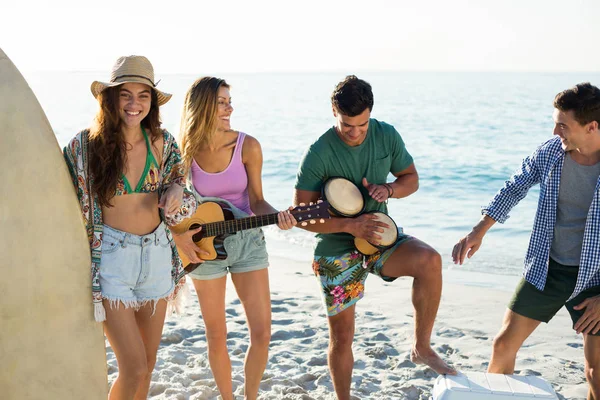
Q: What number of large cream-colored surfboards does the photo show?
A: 1